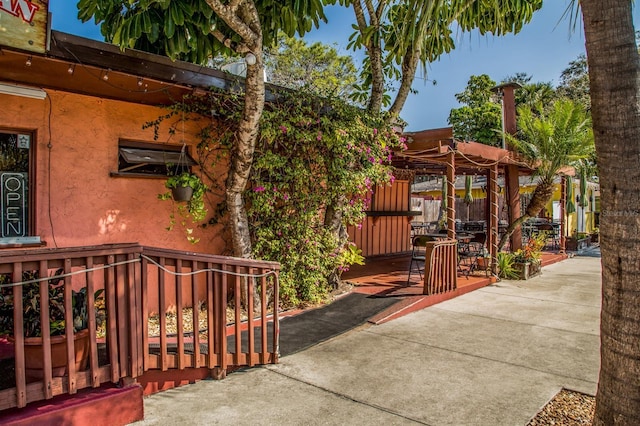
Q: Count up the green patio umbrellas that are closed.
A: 4